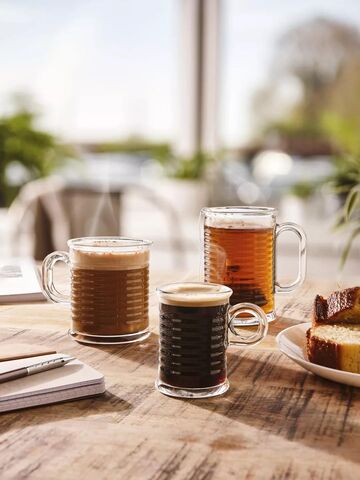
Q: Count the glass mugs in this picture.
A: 3